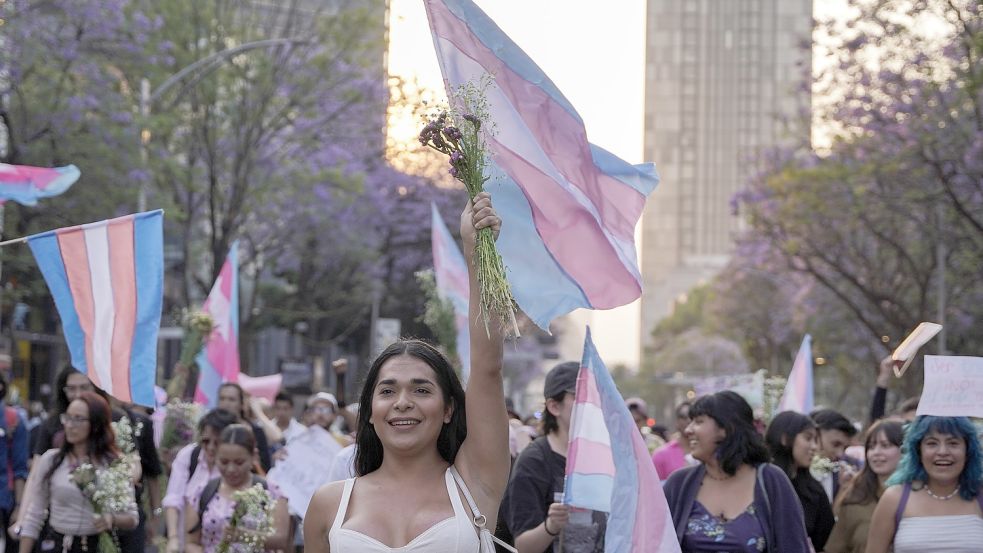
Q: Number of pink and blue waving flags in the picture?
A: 7